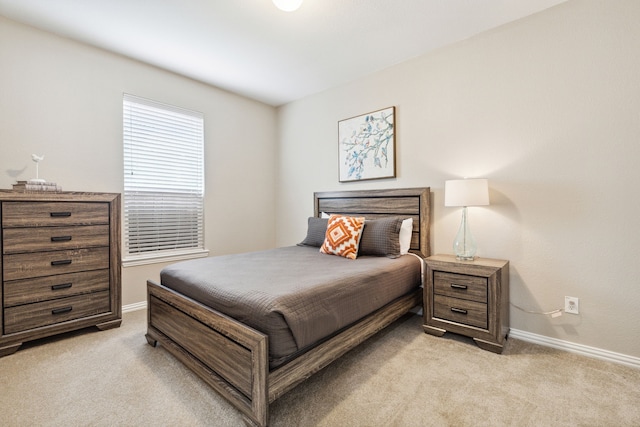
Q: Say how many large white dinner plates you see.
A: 0